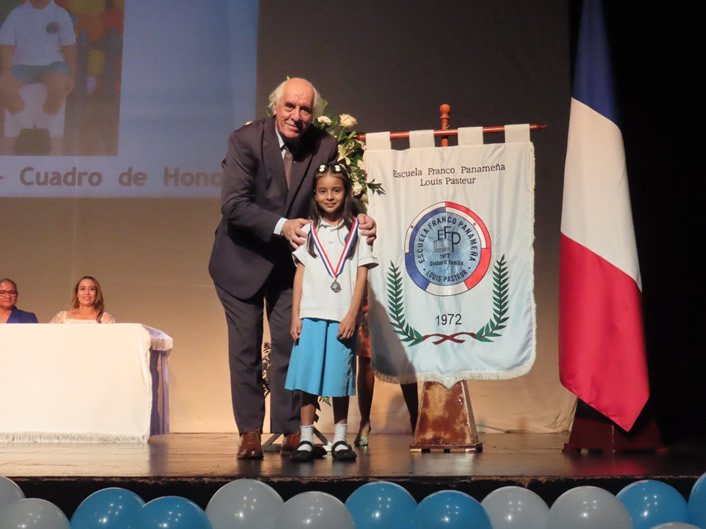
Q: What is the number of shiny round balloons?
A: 13